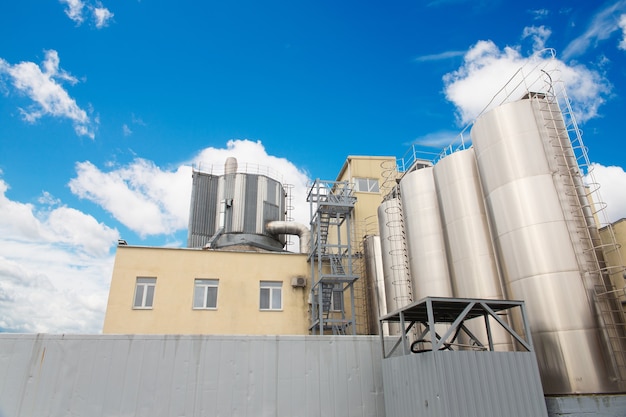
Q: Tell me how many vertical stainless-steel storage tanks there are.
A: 5